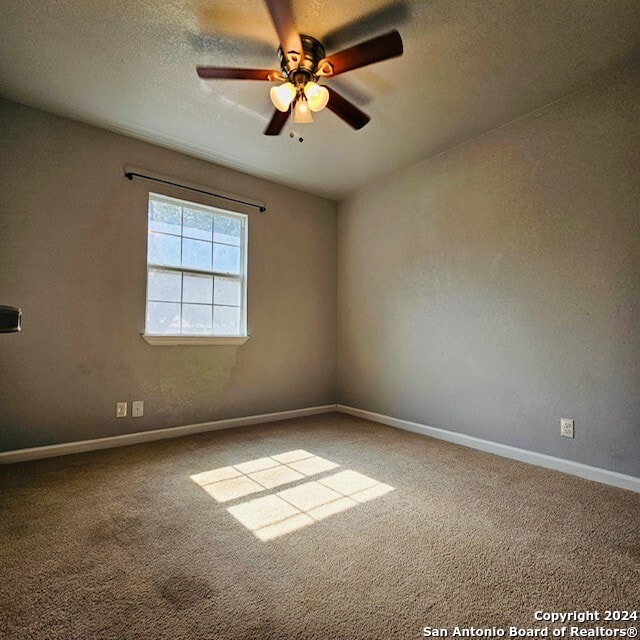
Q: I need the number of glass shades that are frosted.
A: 3